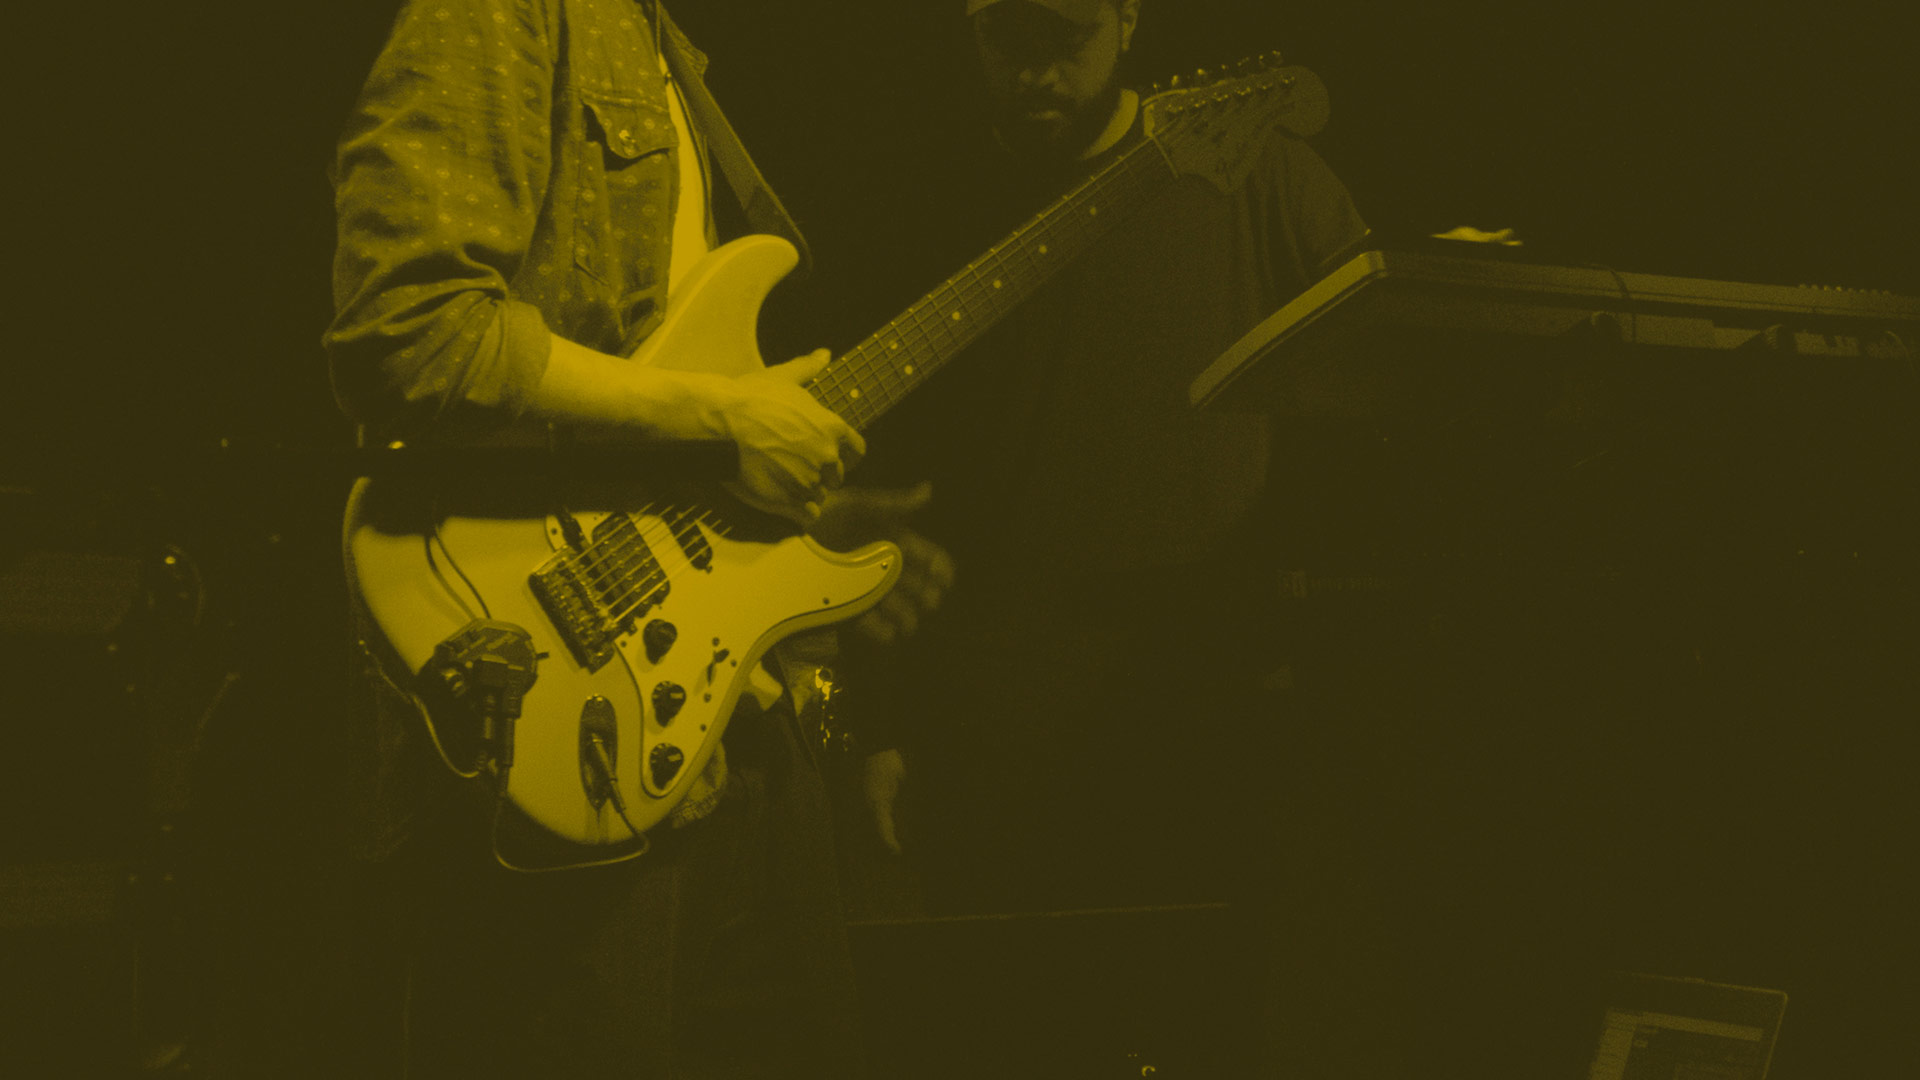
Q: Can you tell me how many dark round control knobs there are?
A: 3